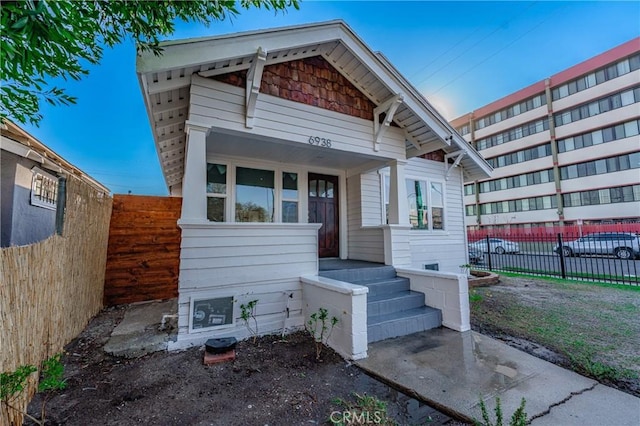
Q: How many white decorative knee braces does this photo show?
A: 3